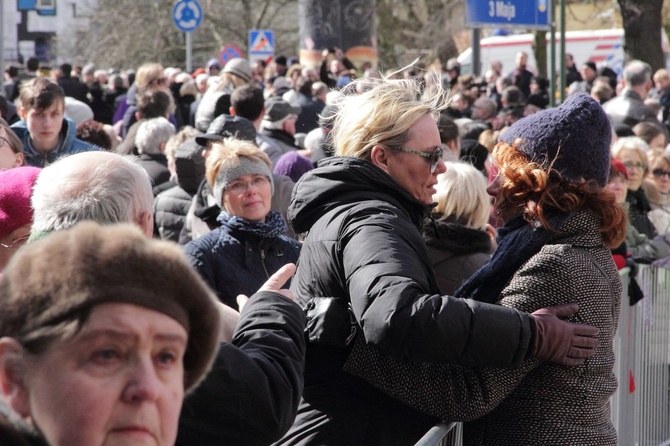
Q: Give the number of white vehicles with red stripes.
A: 1